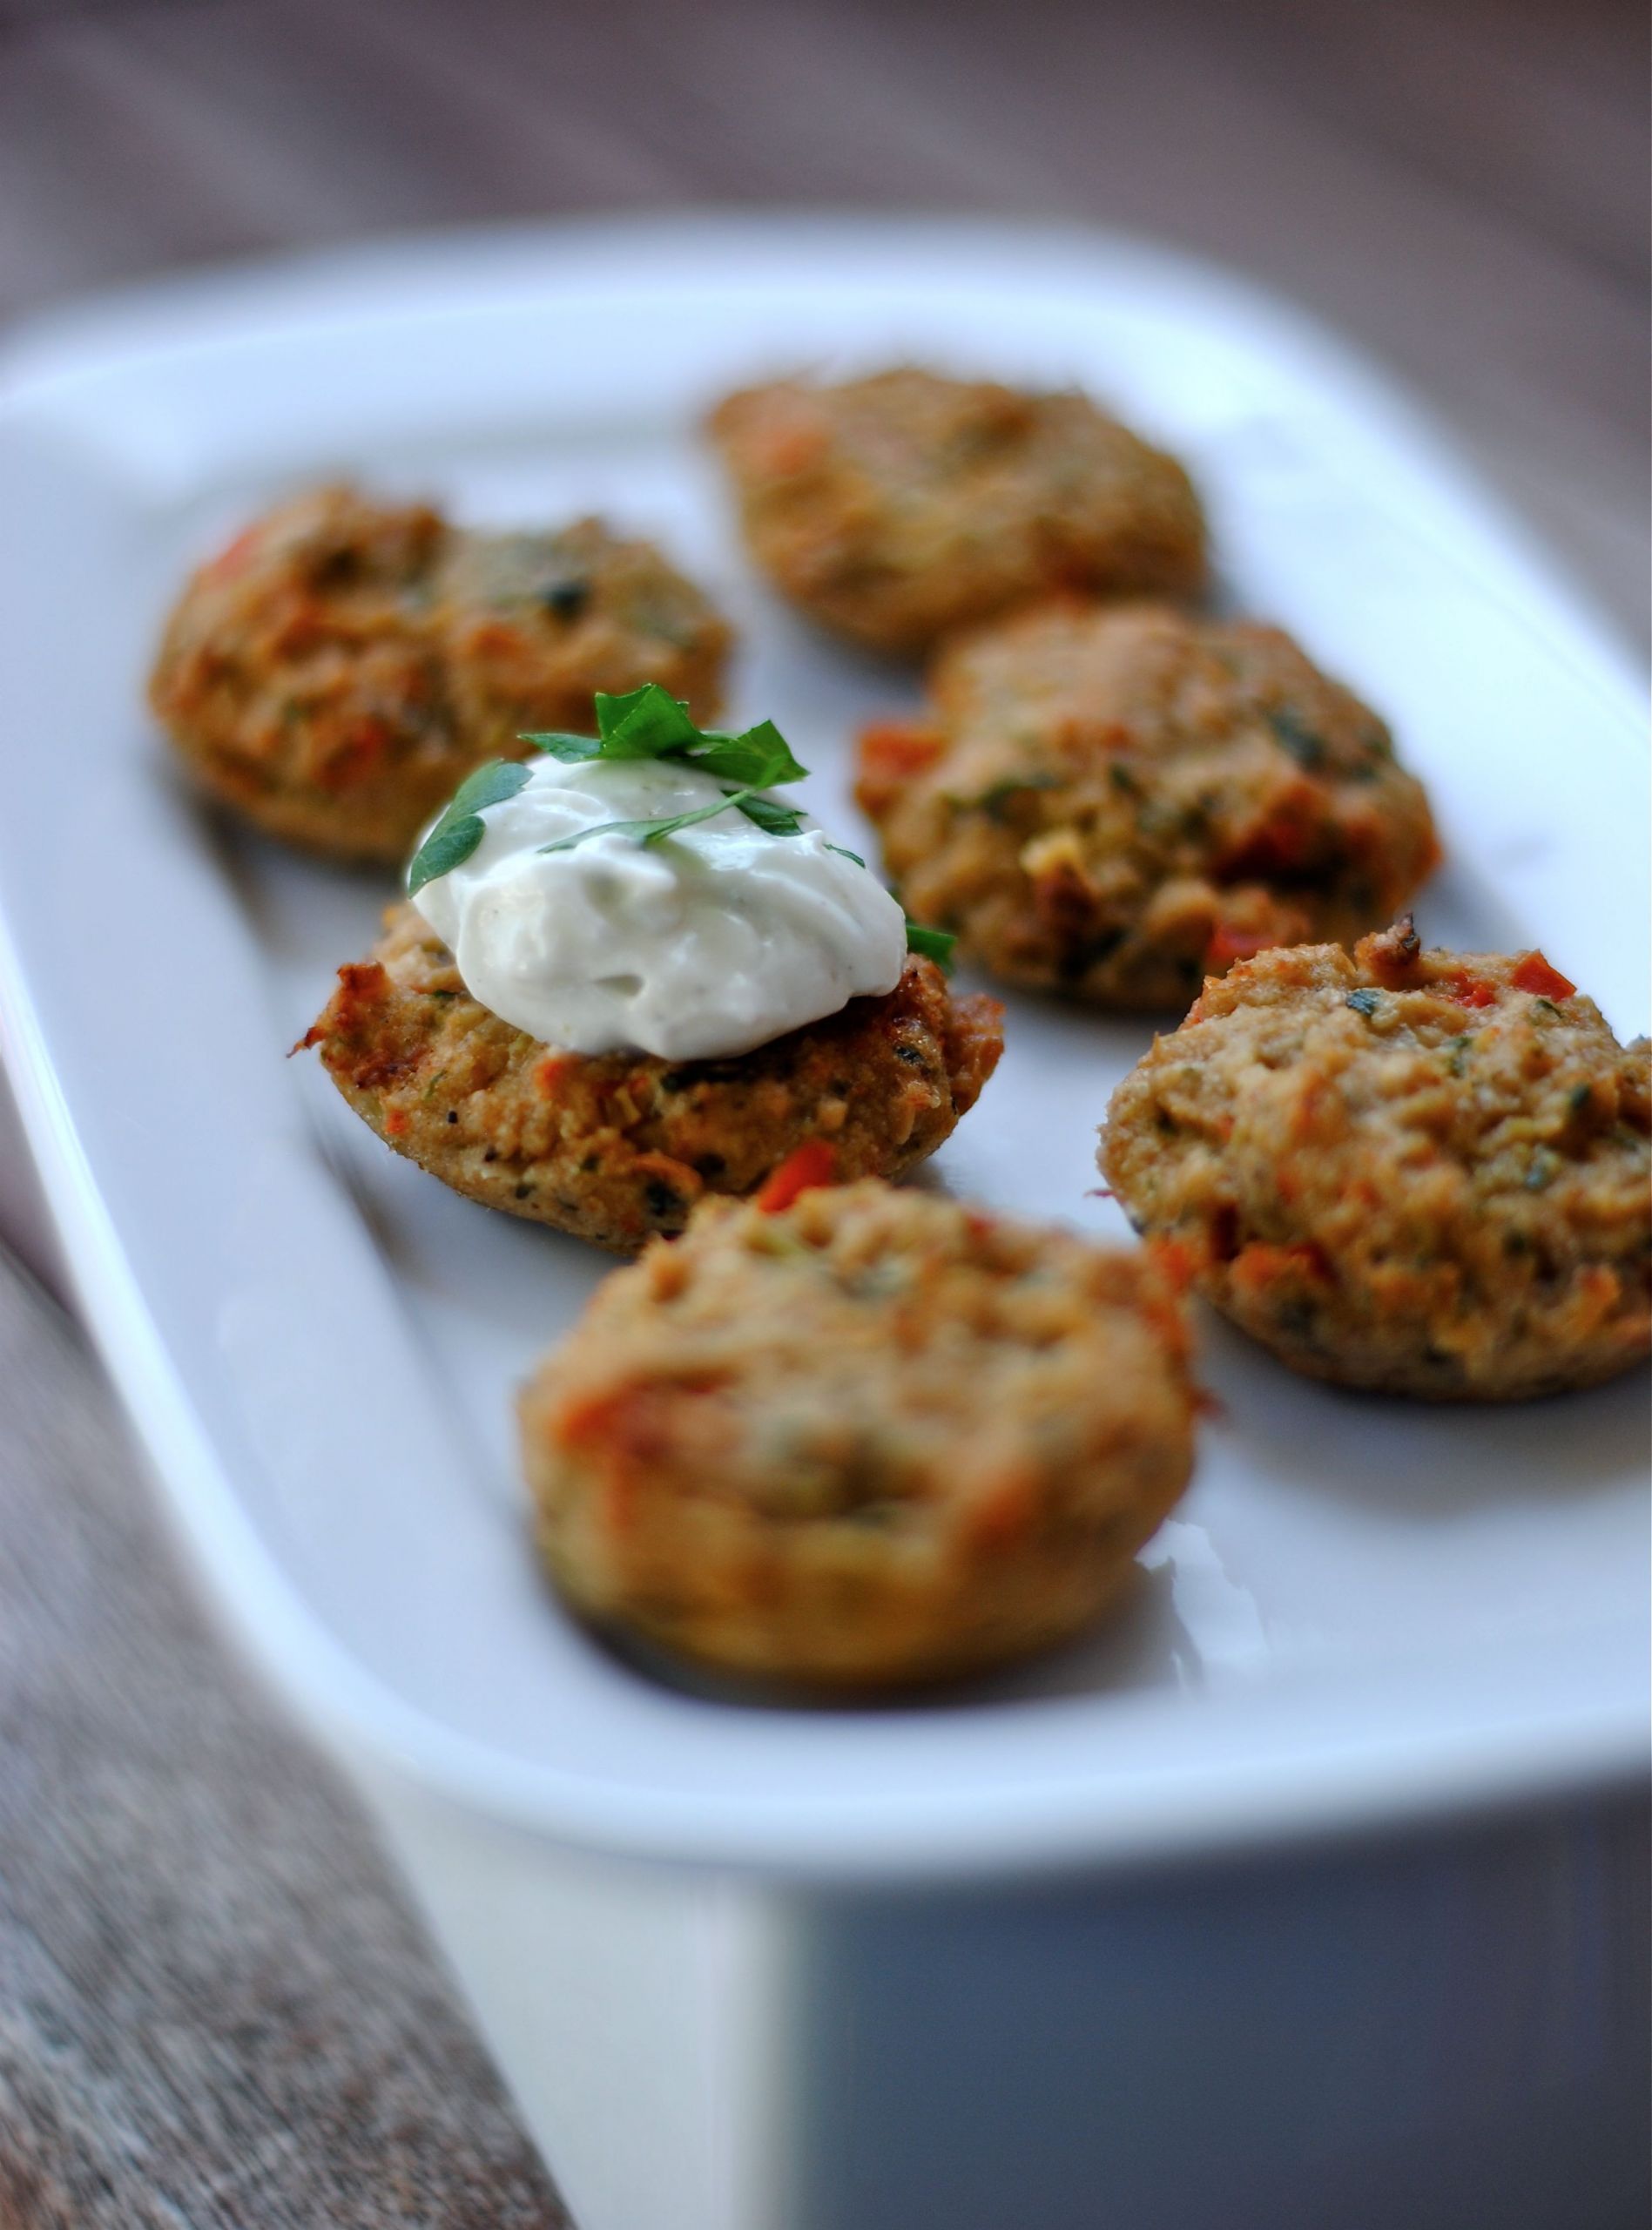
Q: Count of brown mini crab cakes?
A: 6